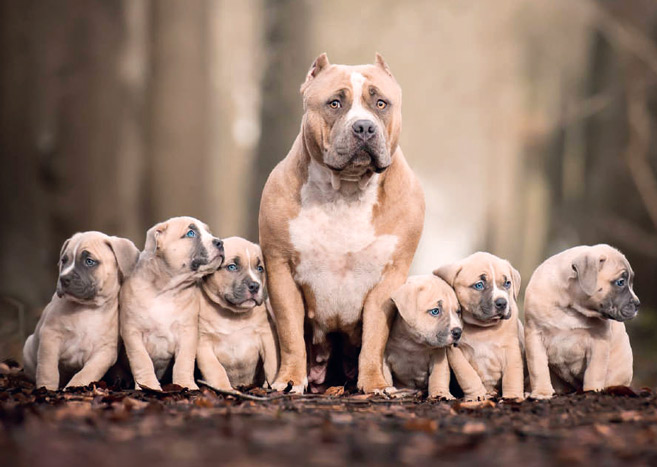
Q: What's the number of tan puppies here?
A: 6